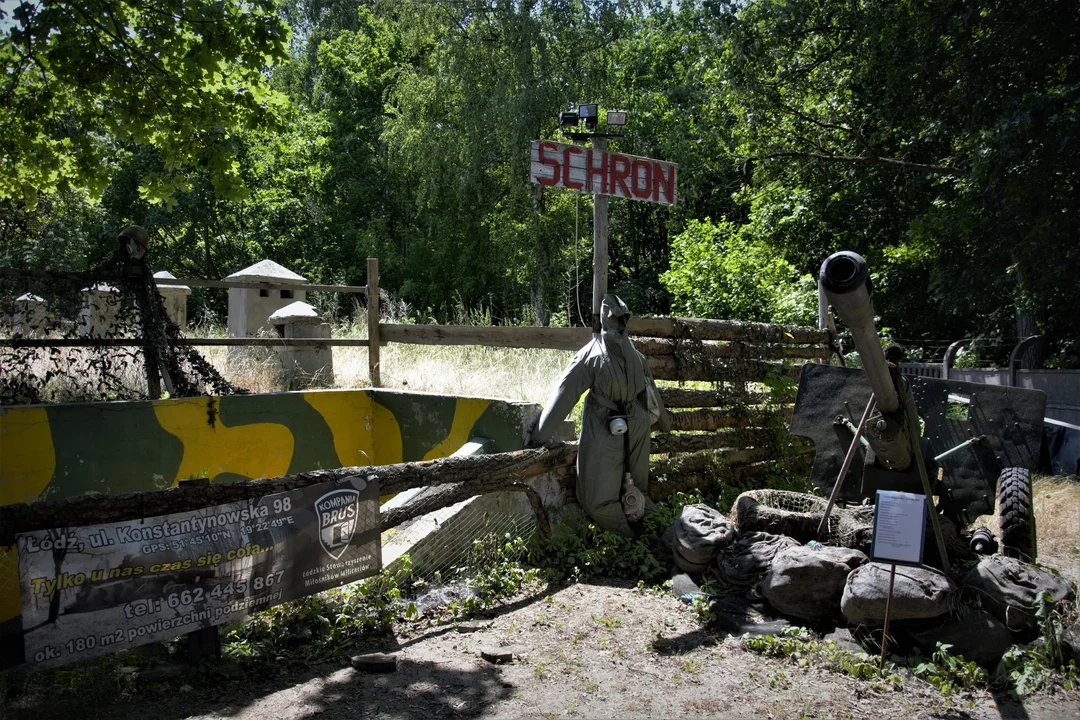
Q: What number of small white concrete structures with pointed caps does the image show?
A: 5